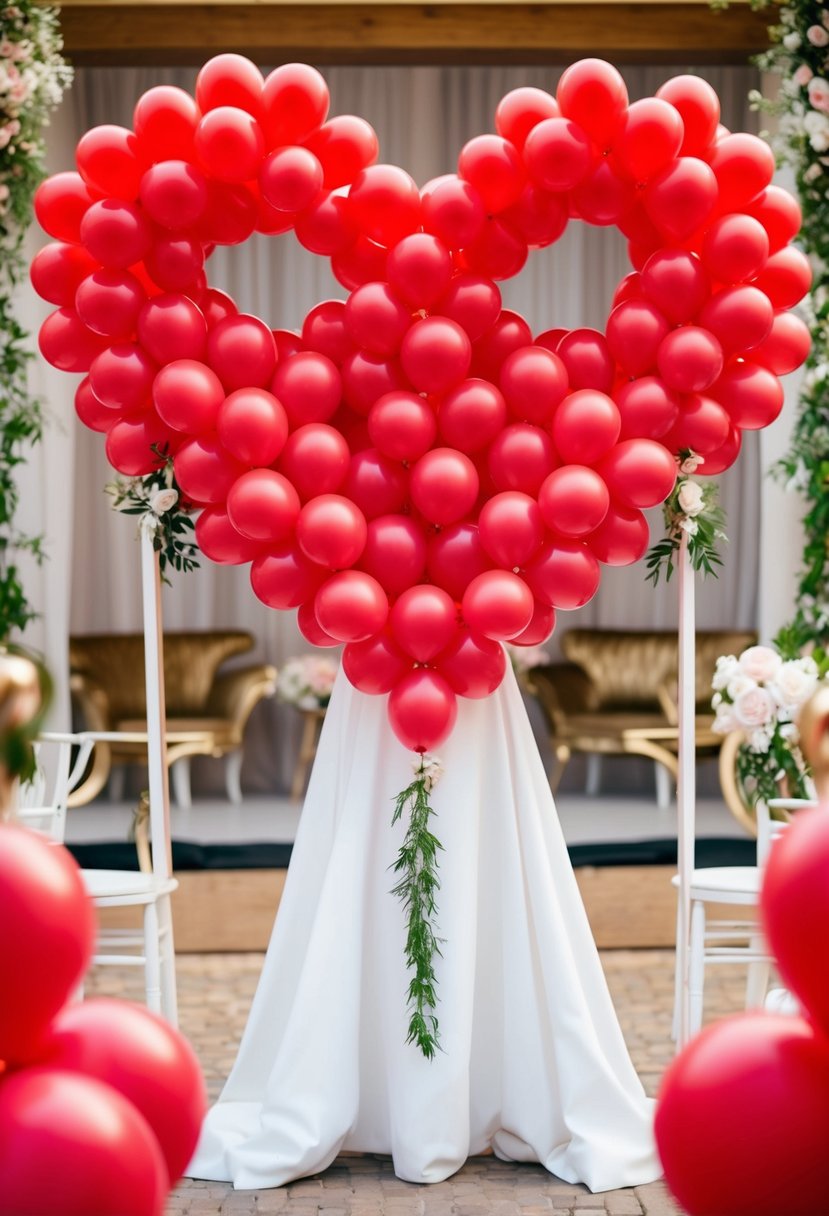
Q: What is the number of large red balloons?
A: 5